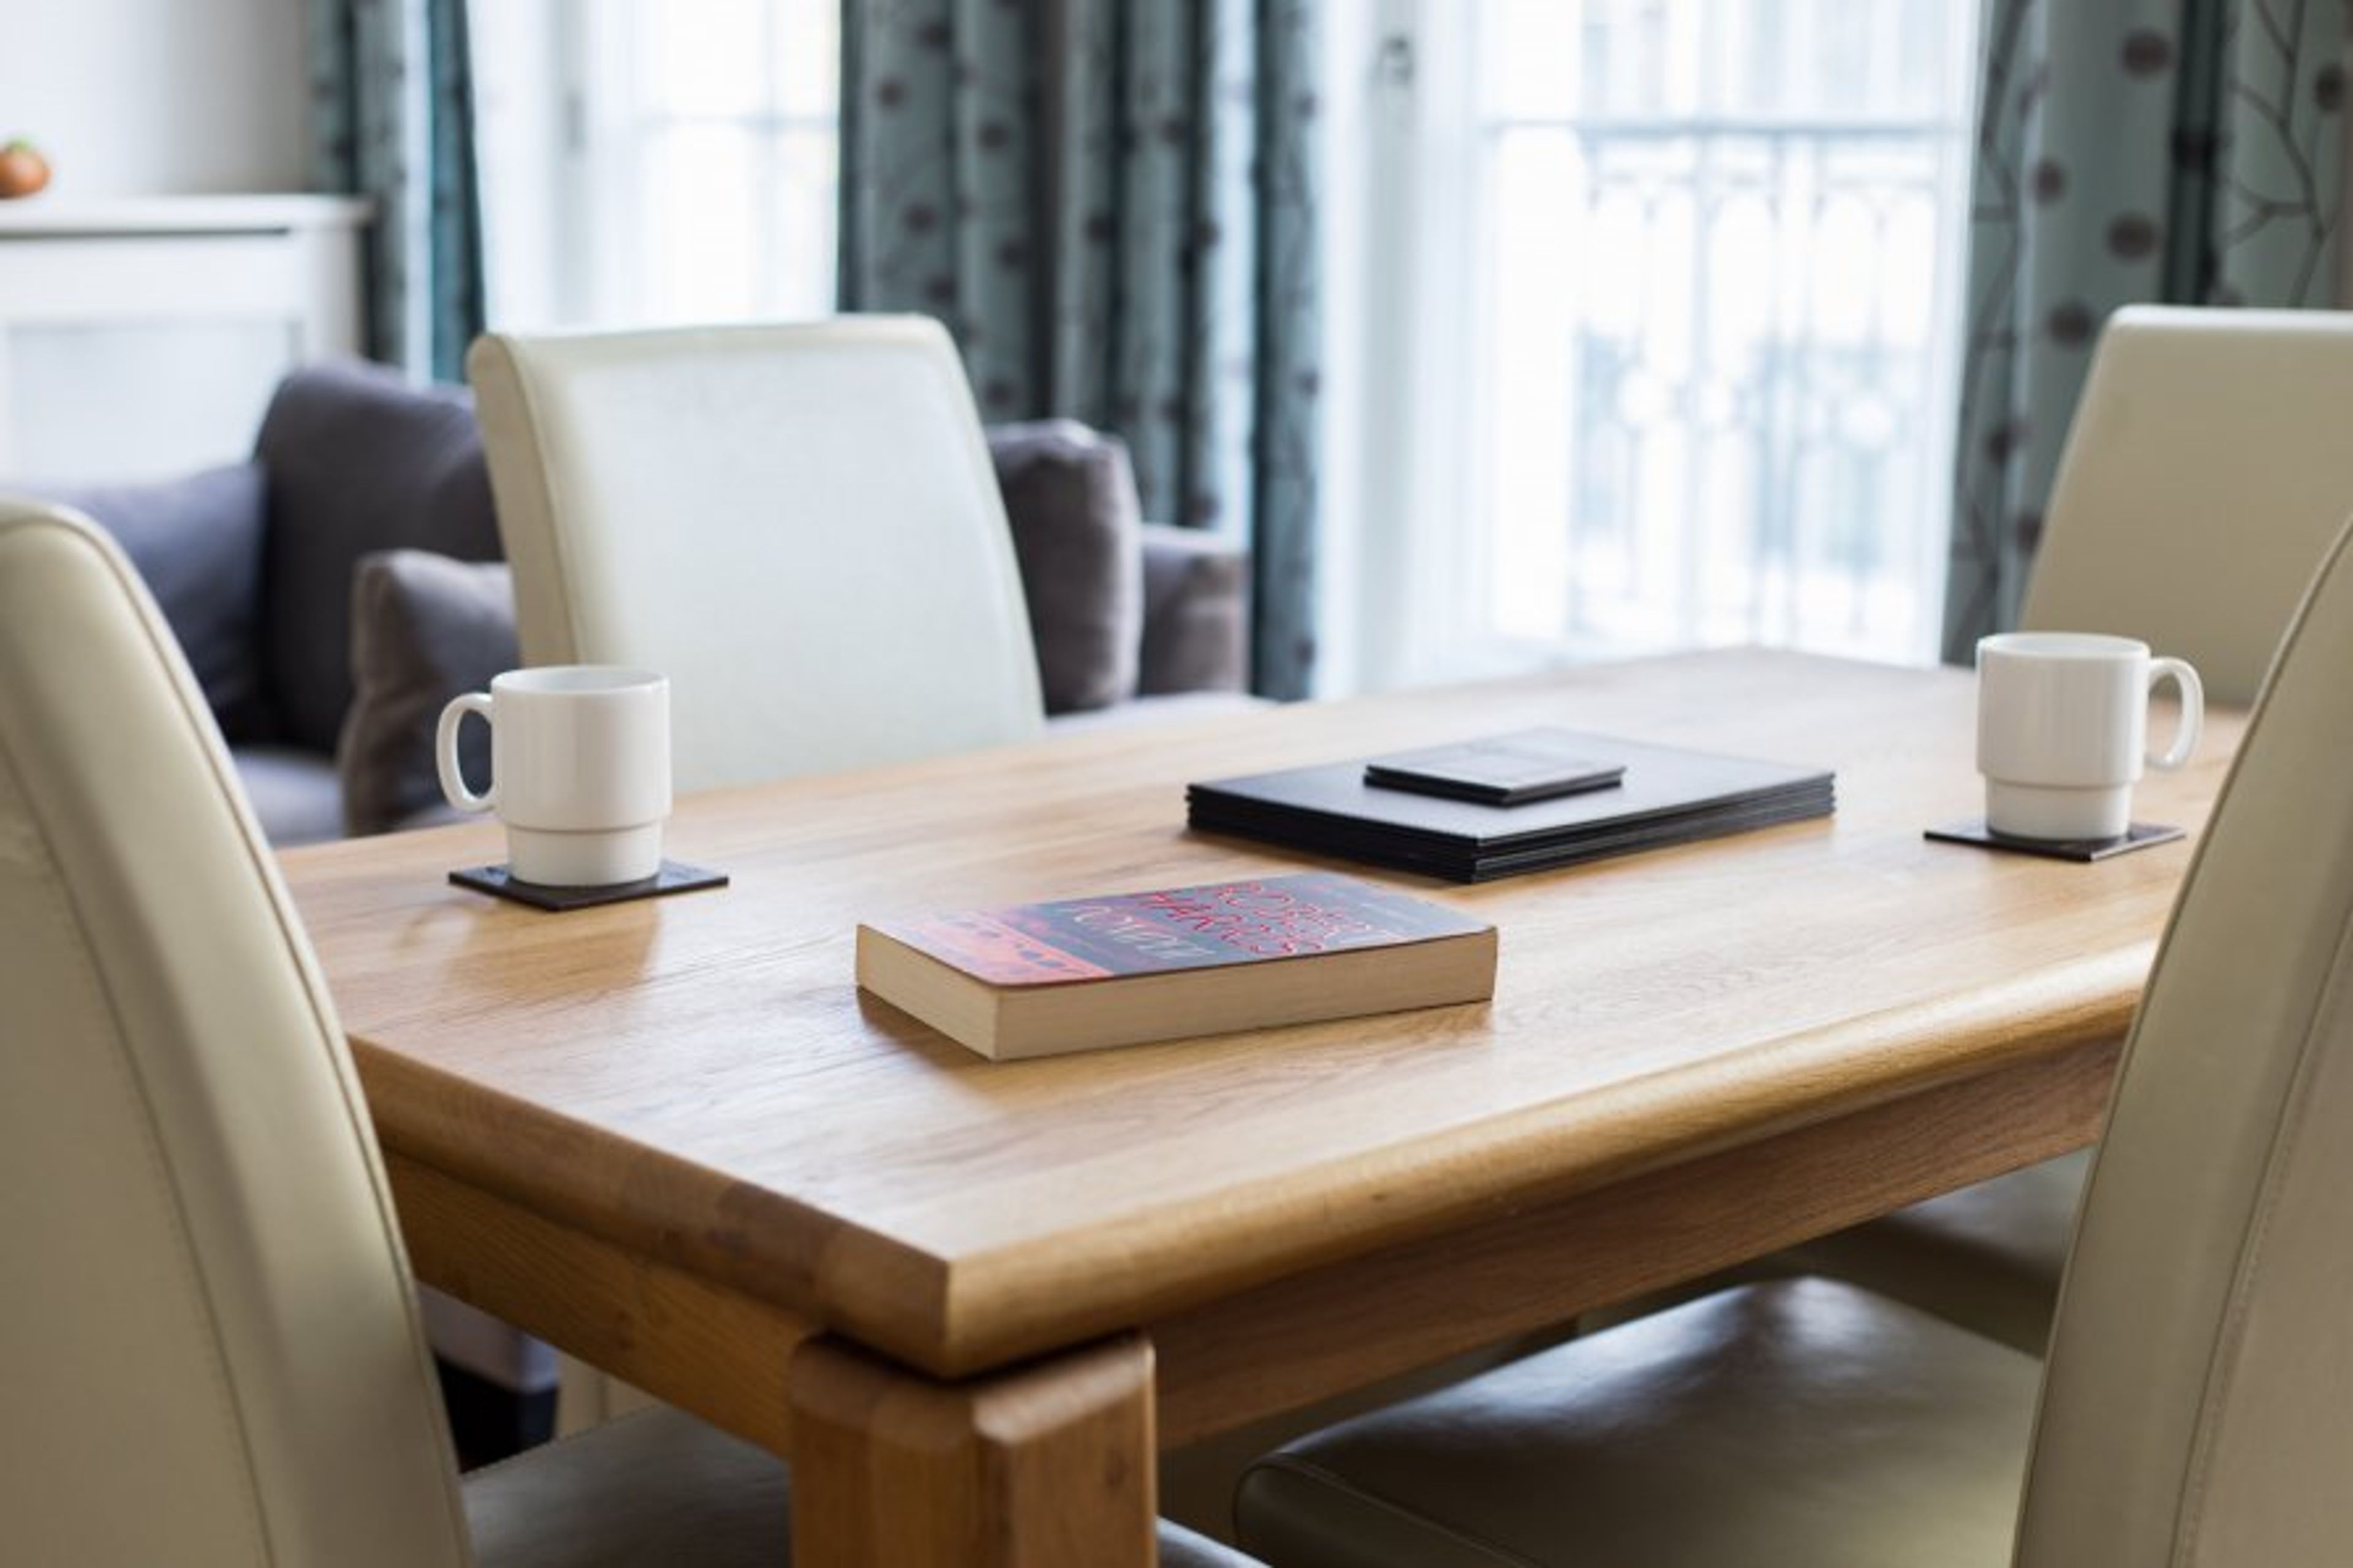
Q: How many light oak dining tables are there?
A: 1